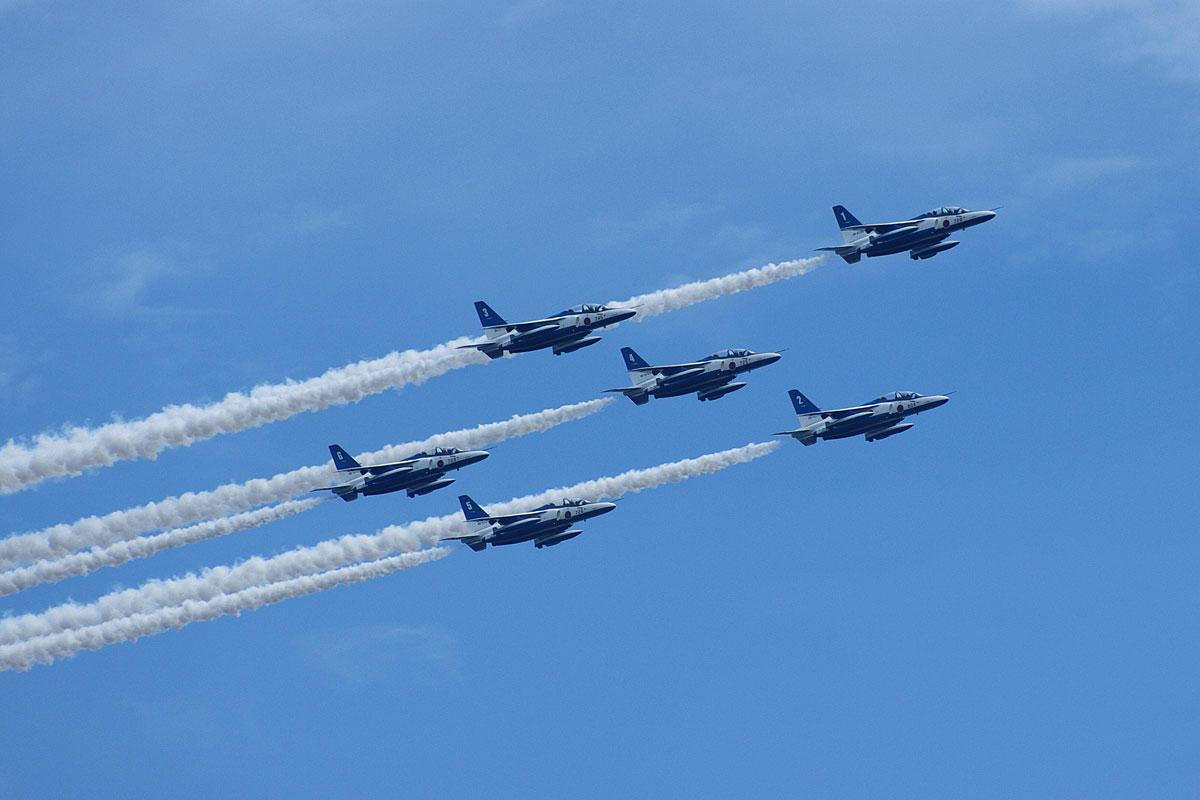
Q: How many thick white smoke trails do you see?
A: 5